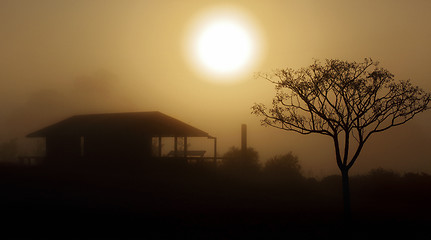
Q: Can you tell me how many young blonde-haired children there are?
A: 0